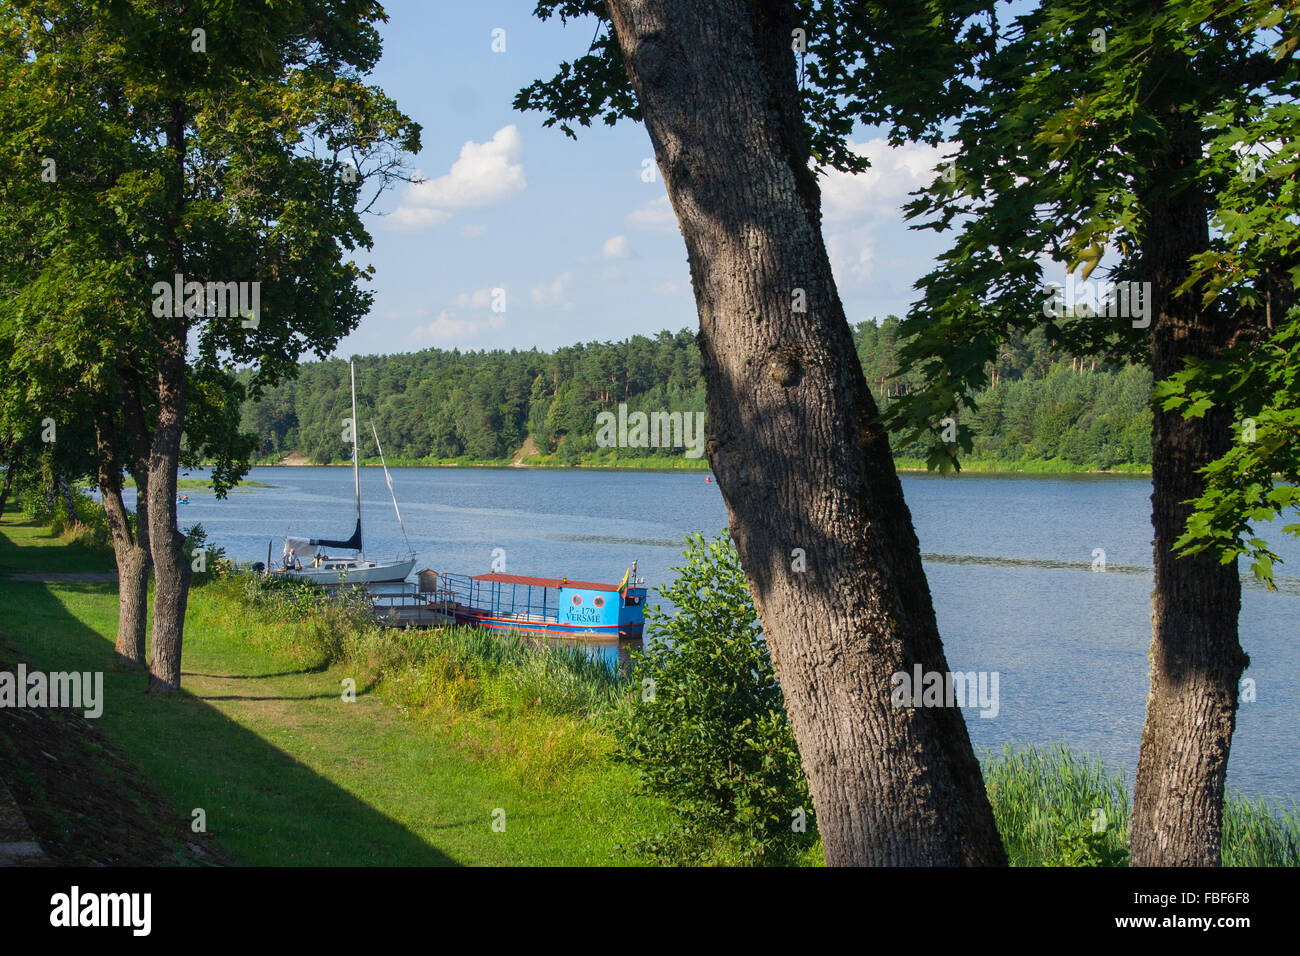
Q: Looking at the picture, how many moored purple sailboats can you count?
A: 0